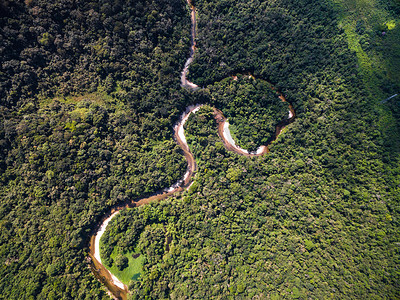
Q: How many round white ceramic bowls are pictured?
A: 0